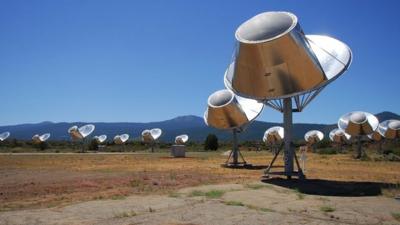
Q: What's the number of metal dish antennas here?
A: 15